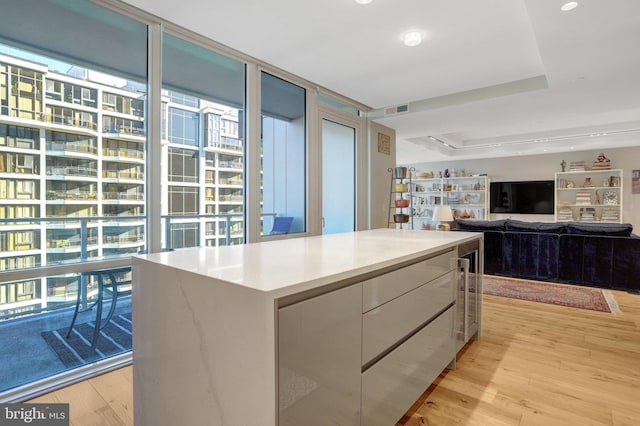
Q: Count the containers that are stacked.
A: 4